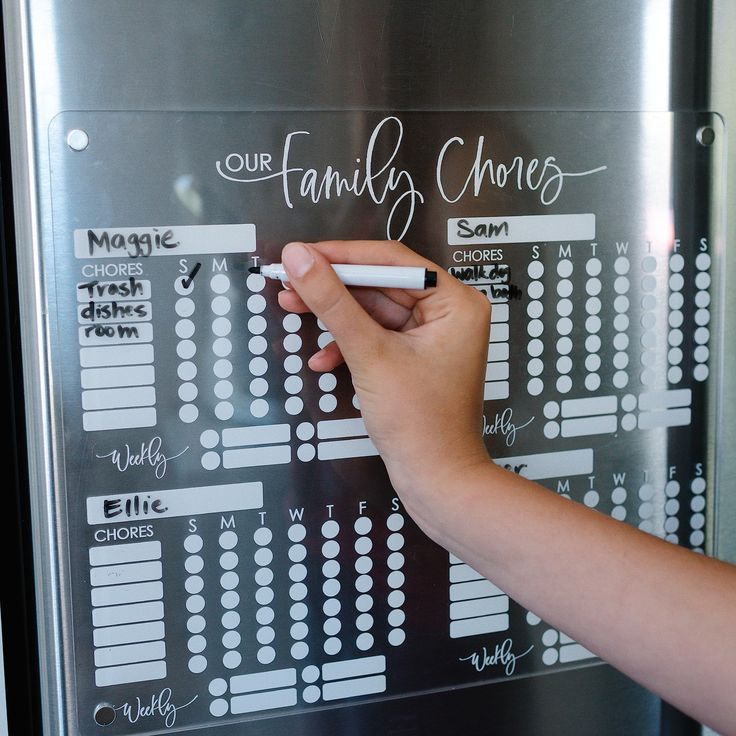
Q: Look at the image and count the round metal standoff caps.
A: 3